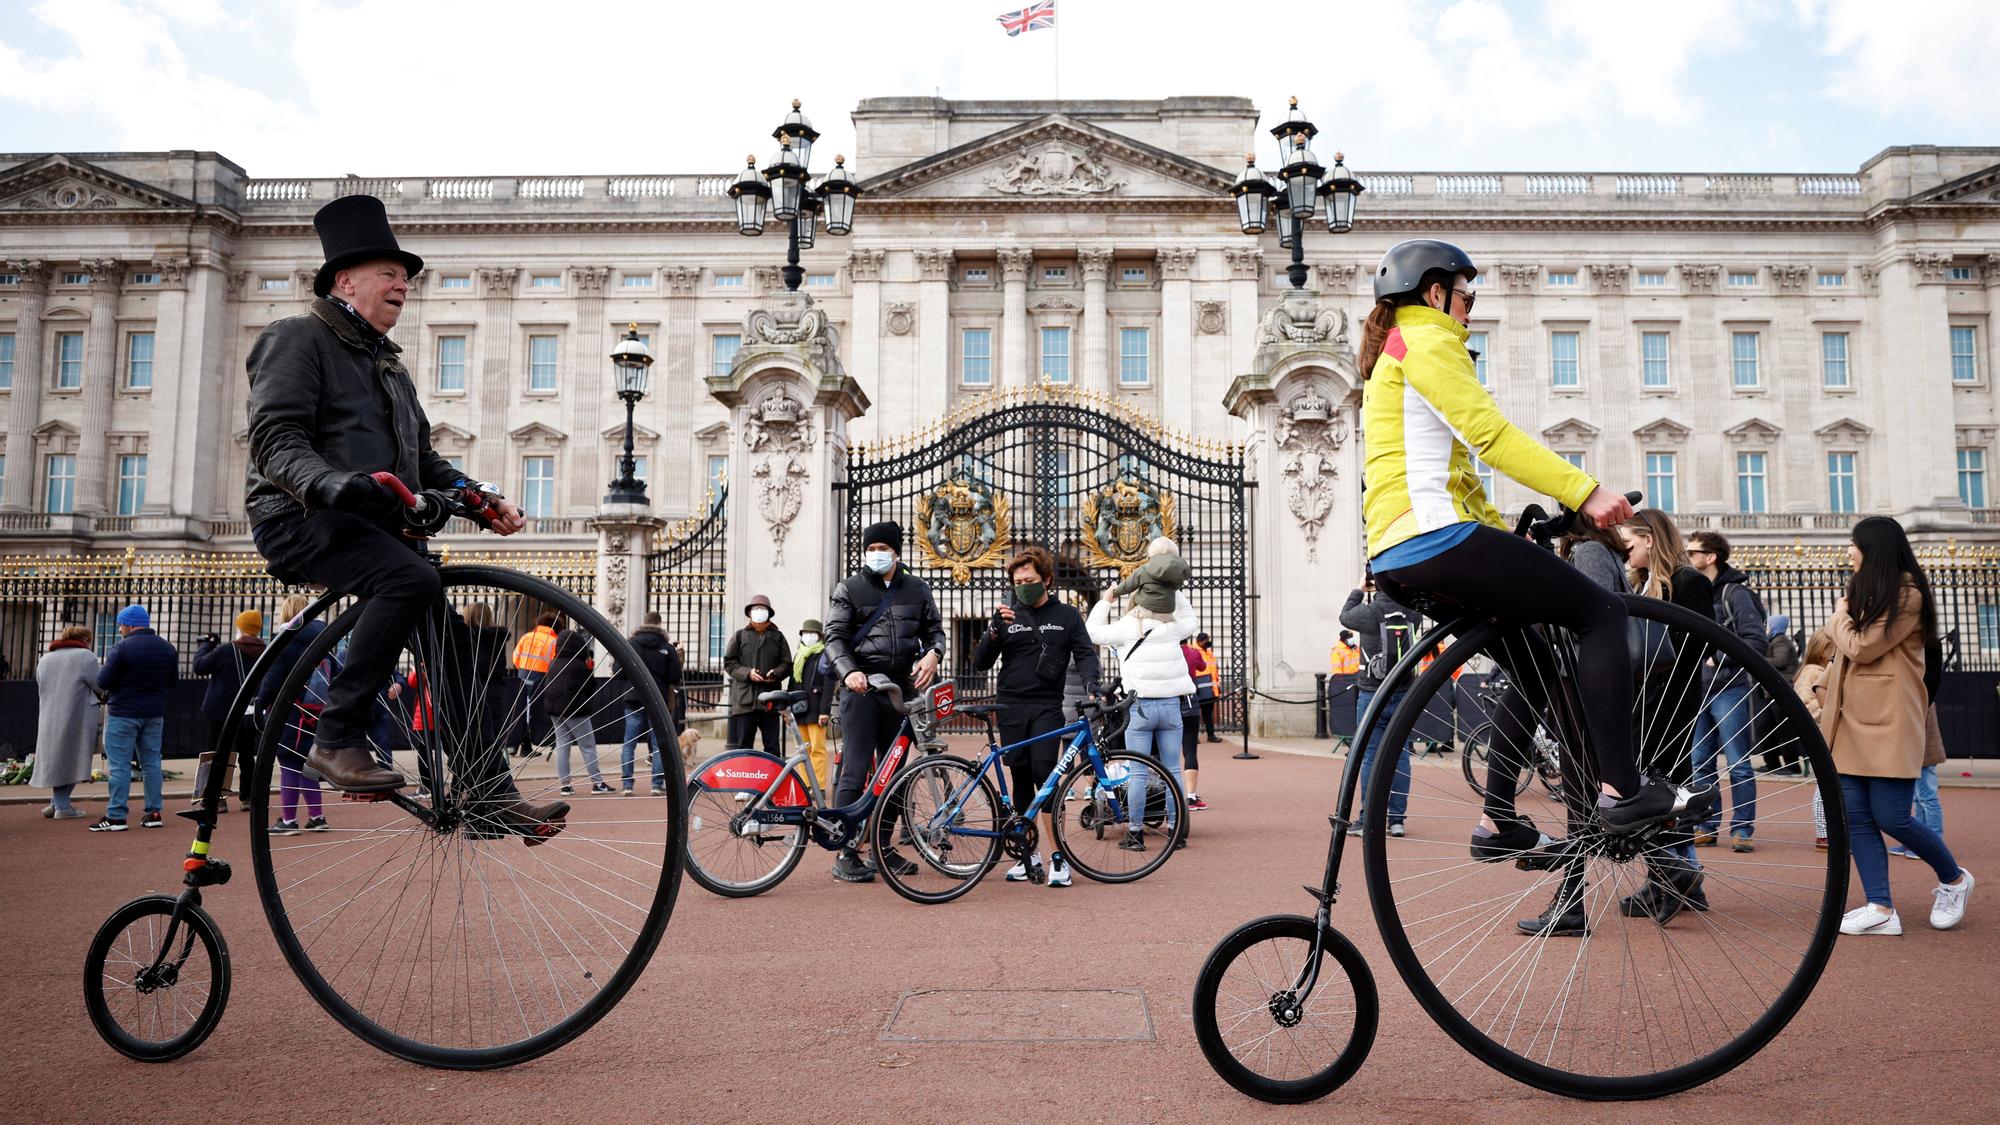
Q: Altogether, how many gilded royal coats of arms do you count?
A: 2